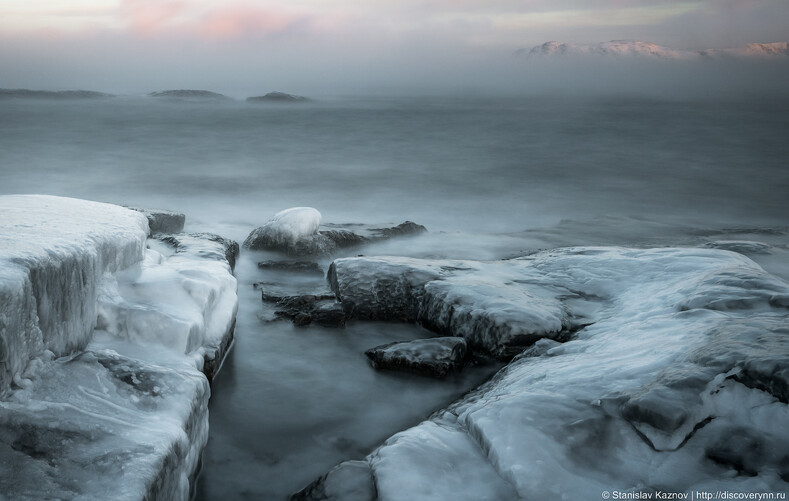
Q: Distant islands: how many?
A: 3